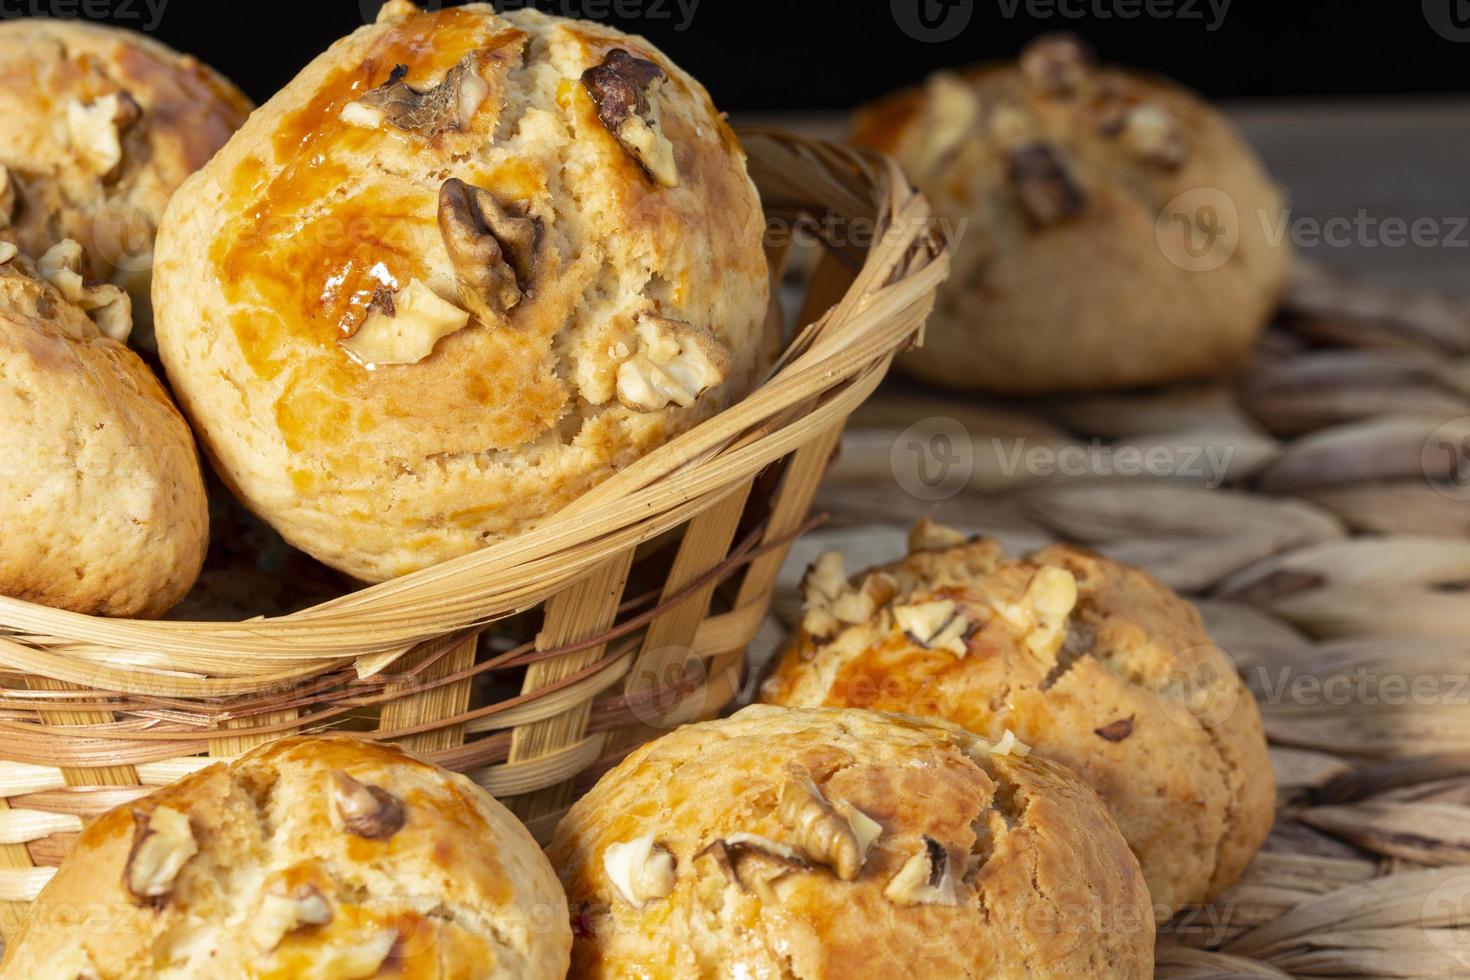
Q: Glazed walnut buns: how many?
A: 7